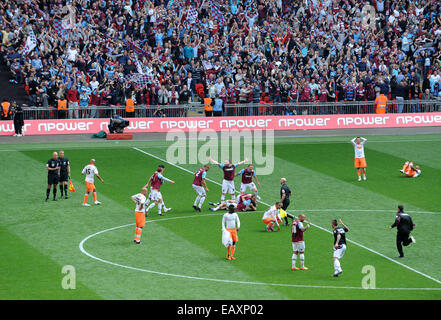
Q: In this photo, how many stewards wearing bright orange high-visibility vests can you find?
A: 5